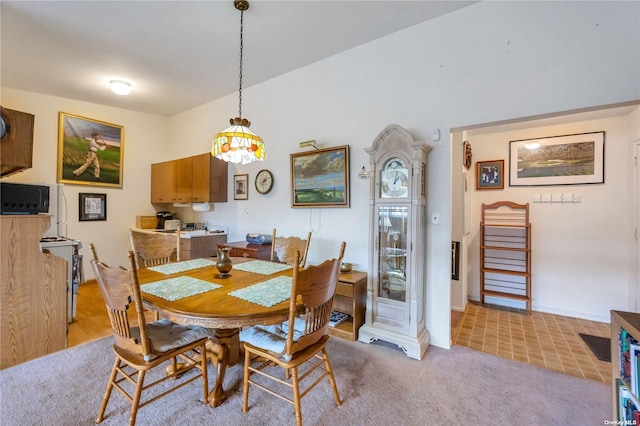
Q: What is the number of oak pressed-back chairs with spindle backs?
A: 4